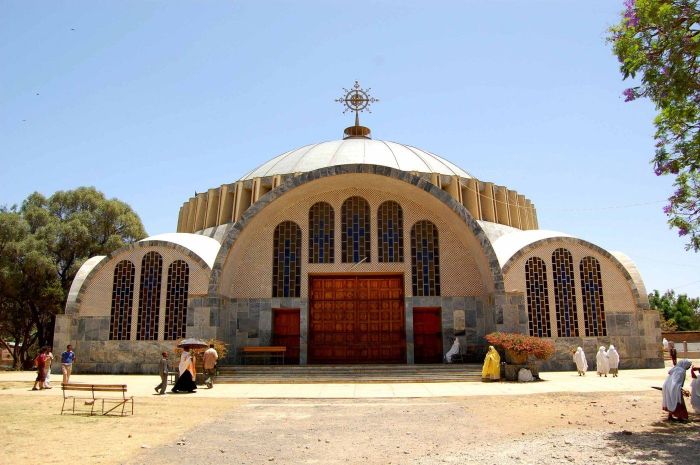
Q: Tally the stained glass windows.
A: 11